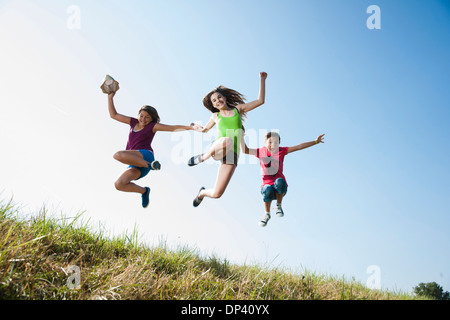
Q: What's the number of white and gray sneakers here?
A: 2